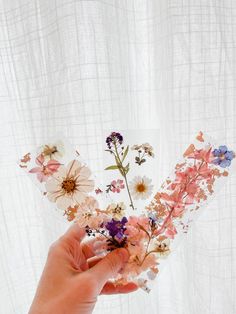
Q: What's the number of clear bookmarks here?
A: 3